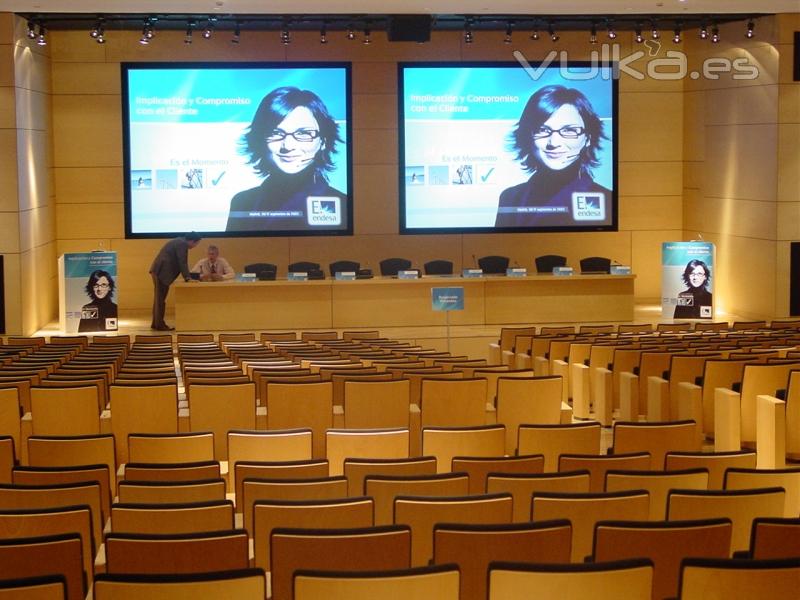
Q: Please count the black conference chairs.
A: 8